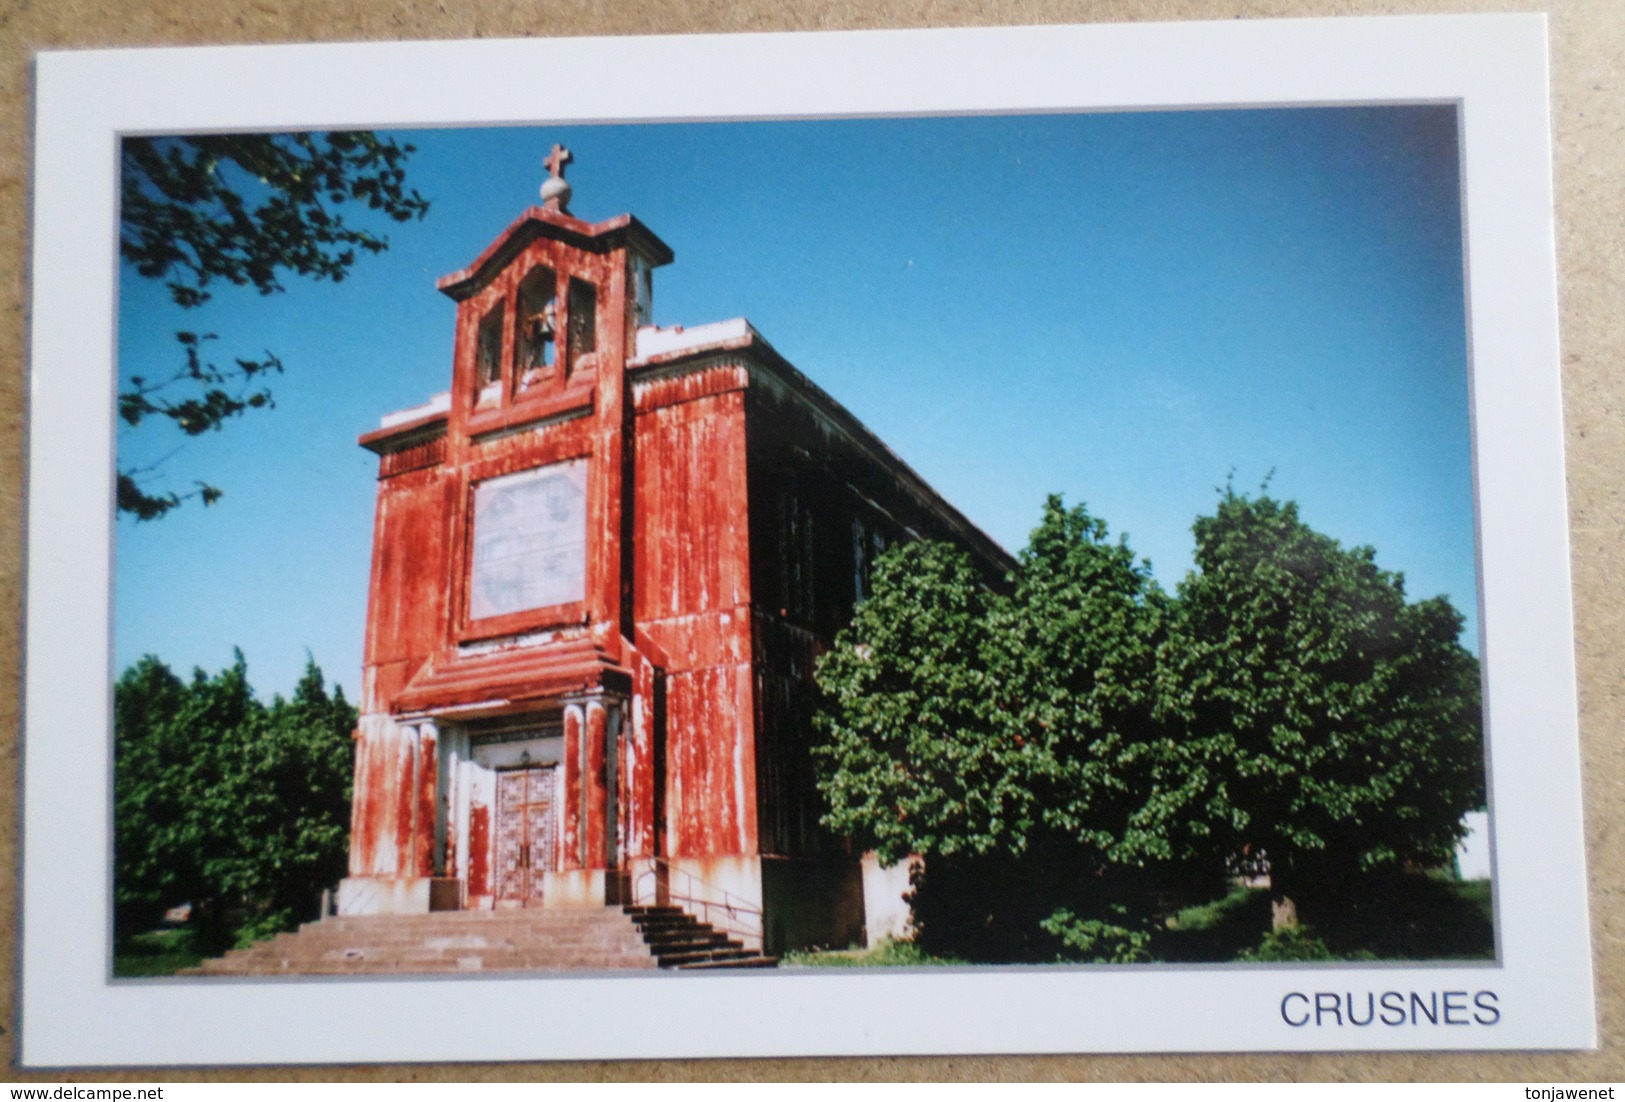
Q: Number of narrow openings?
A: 3